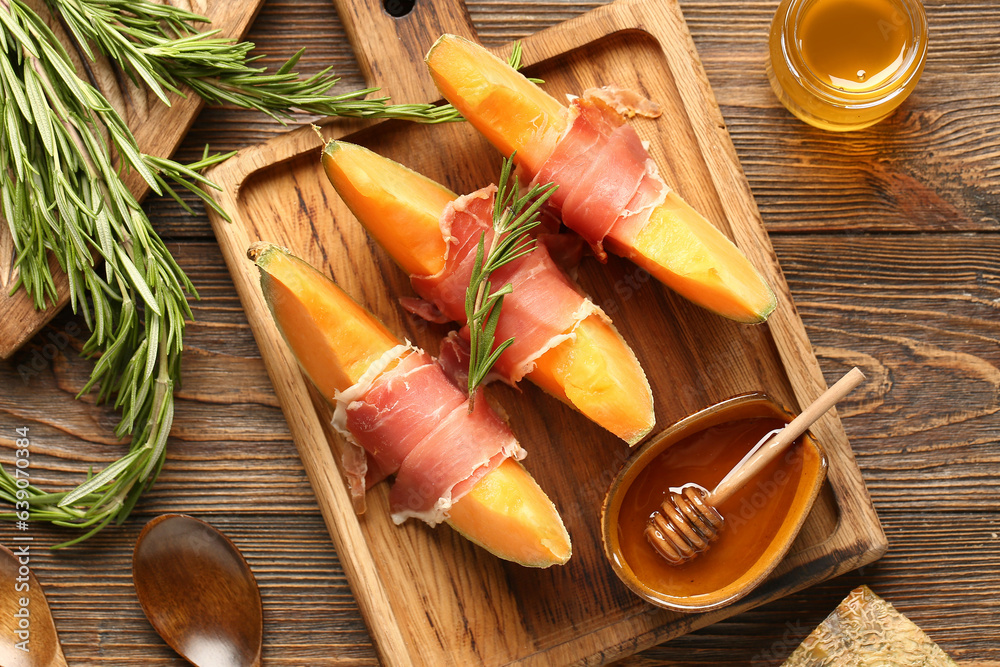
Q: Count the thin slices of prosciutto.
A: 3